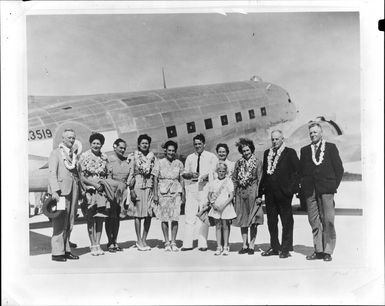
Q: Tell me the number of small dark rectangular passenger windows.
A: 7